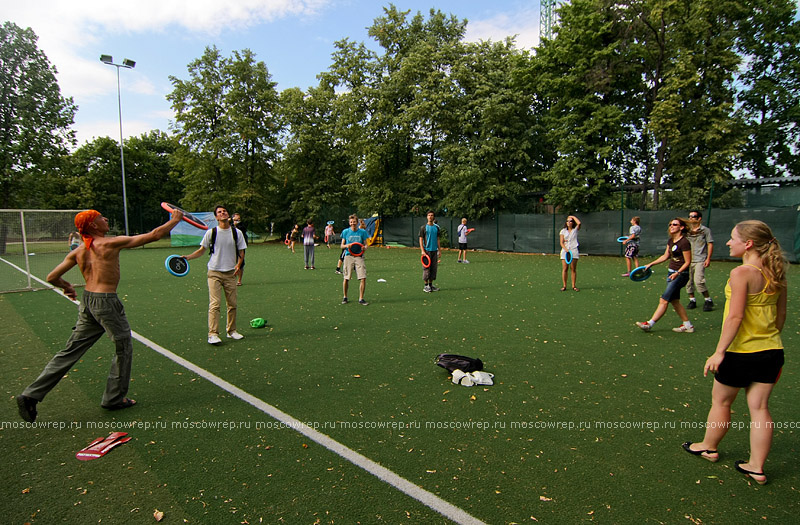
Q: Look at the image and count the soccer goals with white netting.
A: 1